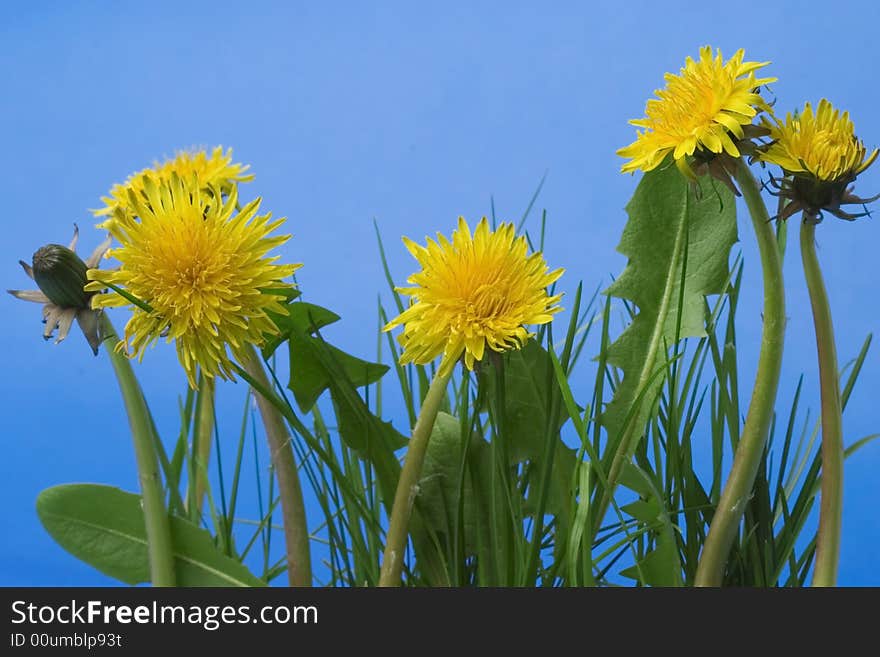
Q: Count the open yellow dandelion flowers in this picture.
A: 5